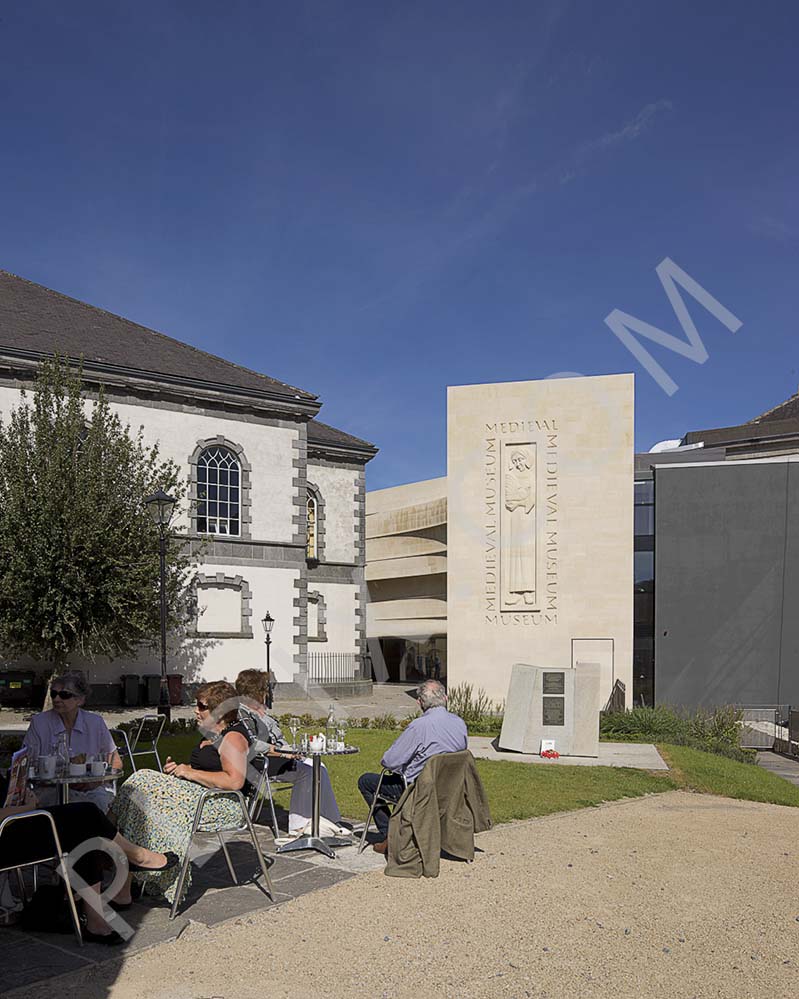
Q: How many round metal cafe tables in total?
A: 2